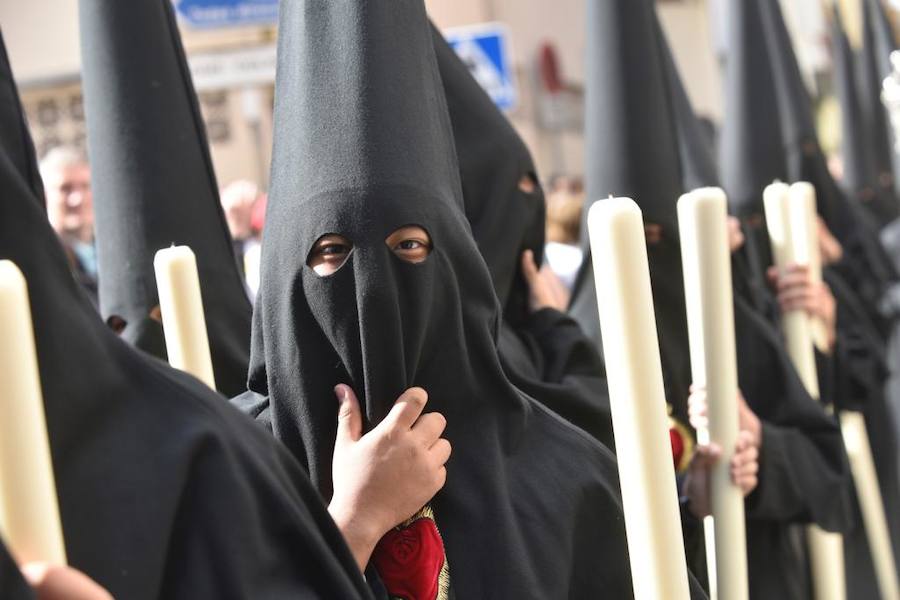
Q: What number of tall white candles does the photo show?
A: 7